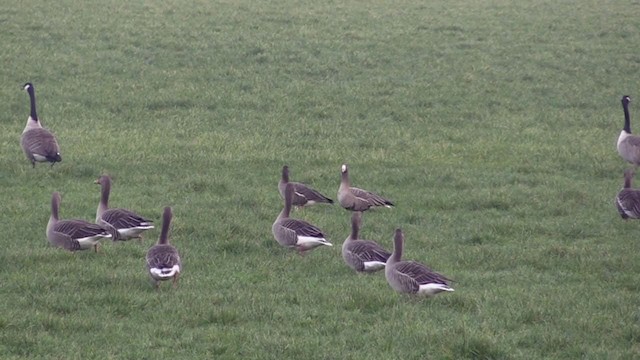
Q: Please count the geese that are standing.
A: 11